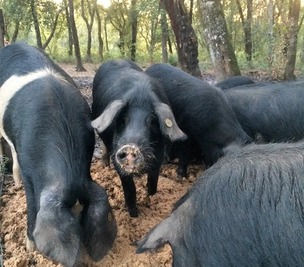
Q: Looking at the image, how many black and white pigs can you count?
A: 1